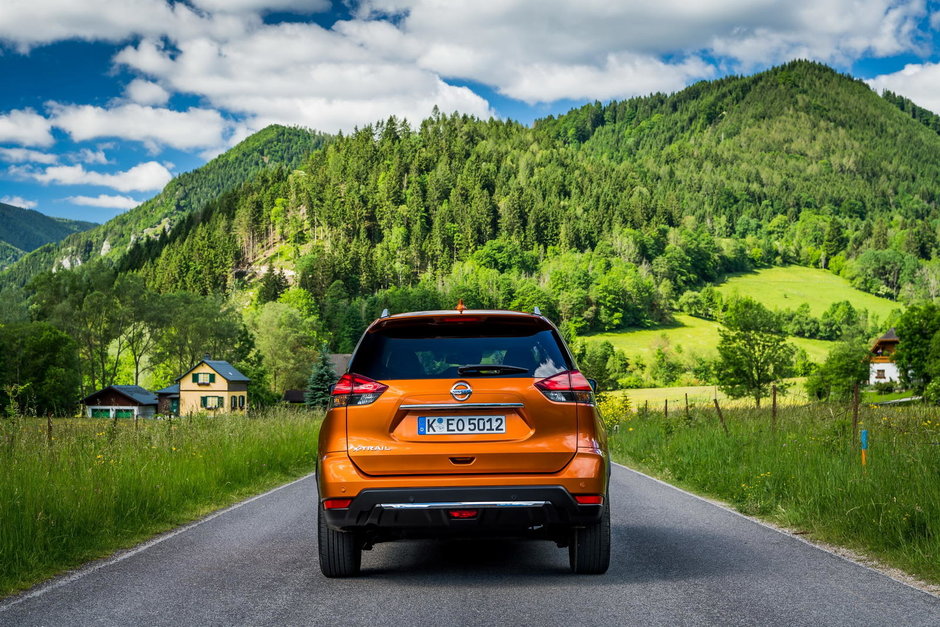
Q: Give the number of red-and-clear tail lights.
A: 2